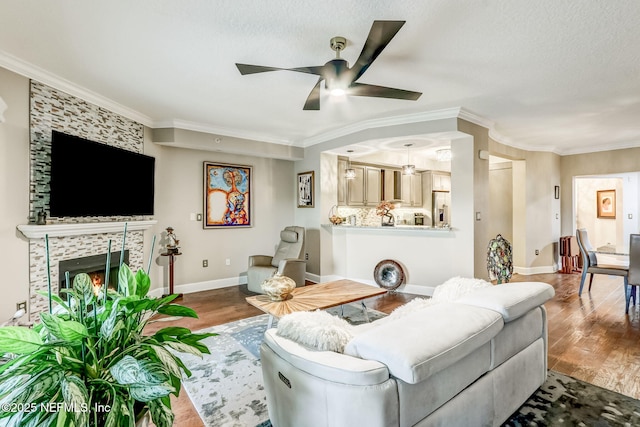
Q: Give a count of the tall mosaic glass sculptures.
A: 1